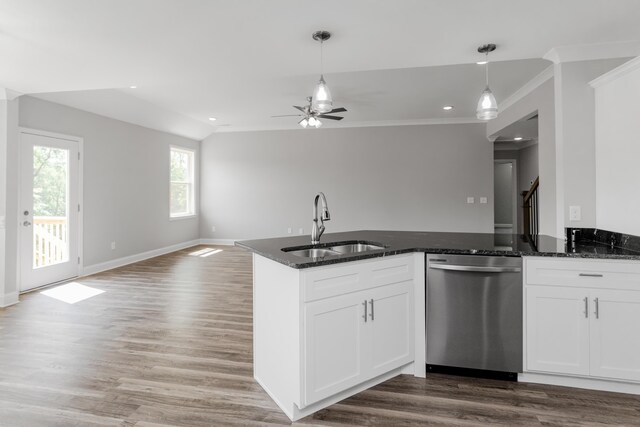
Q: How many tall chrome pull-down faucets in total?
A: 1